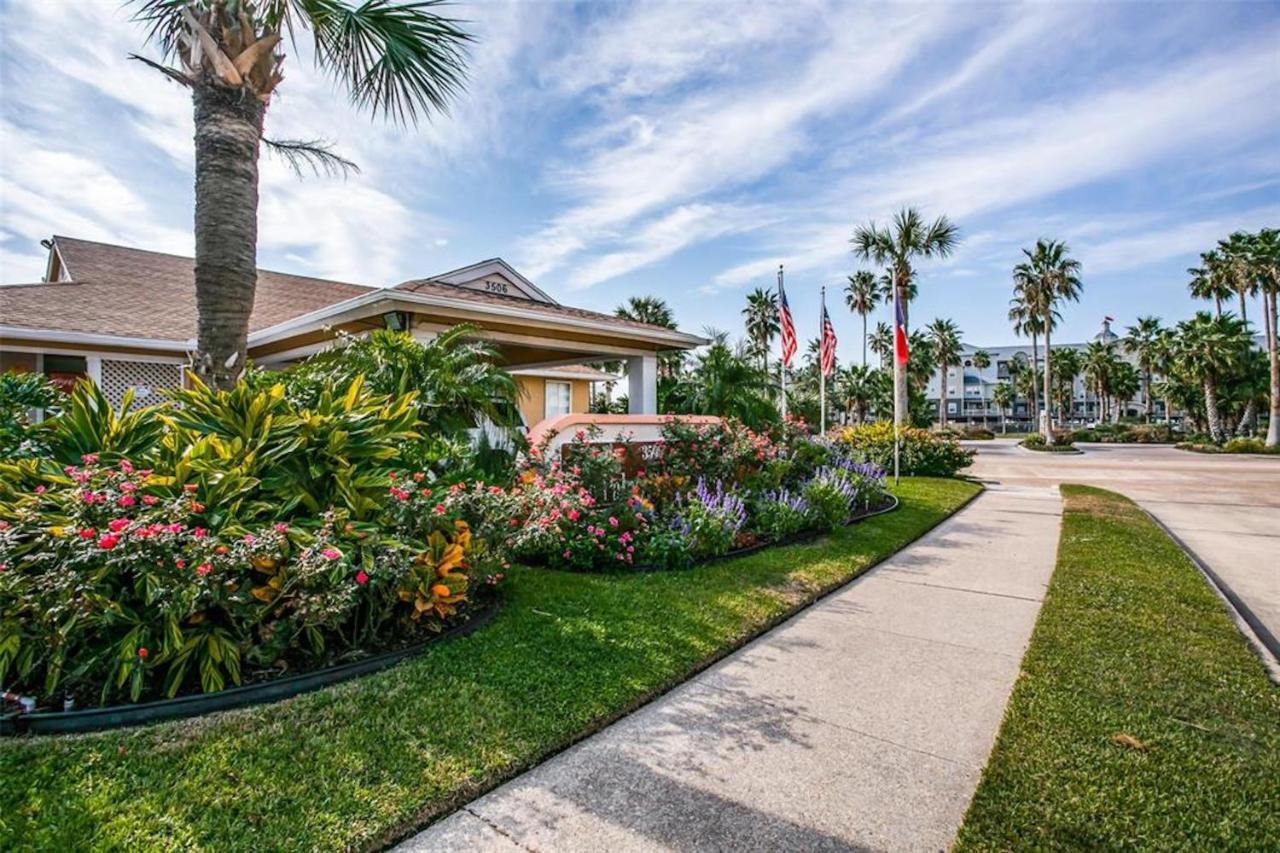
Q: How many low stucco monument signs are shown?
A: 1